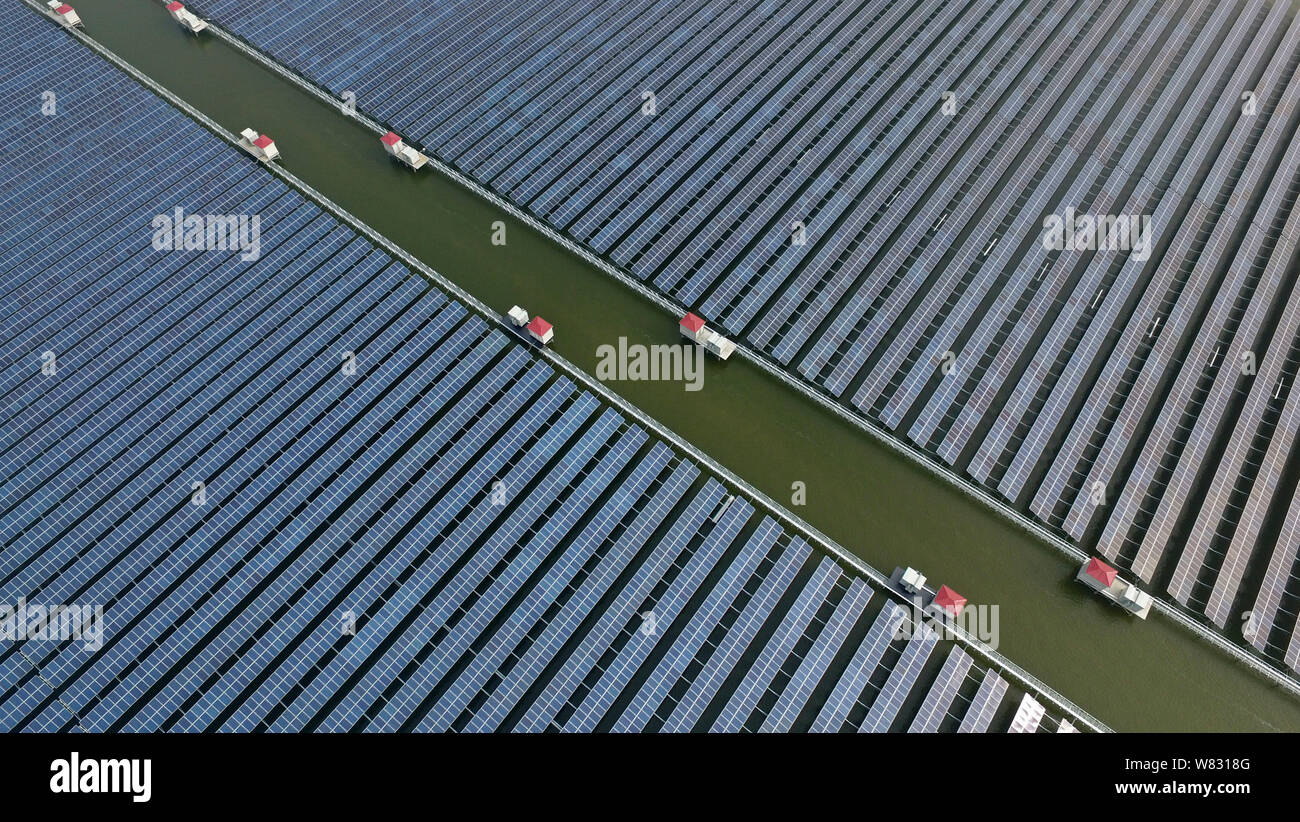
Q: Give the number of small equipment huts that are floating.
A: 8